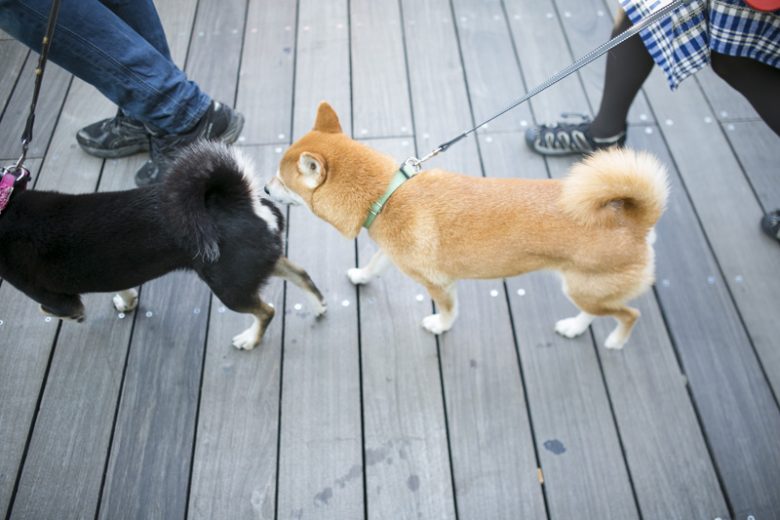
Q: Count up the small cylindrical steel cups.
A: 0